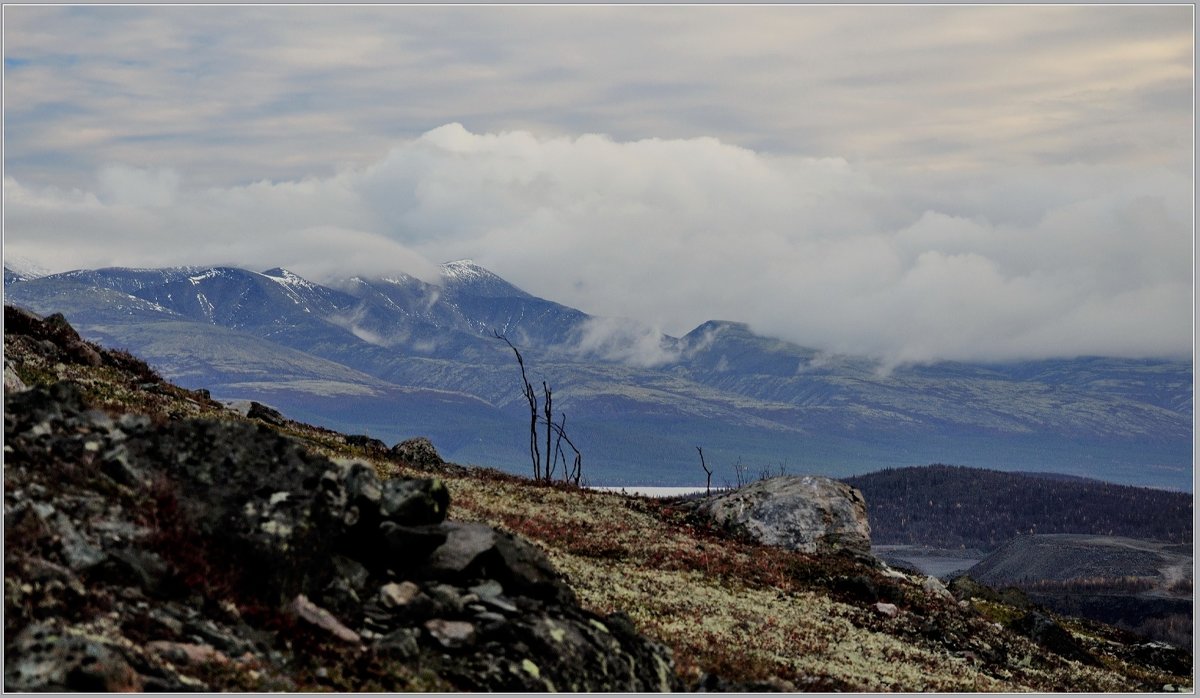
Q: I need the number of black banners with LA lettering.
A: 0